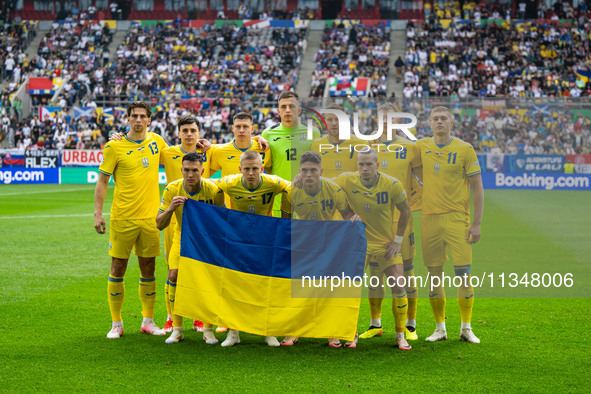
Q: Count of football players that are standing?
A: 7